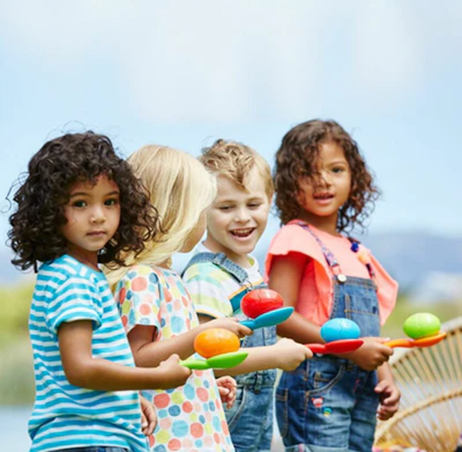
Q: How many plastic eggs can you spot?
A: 4